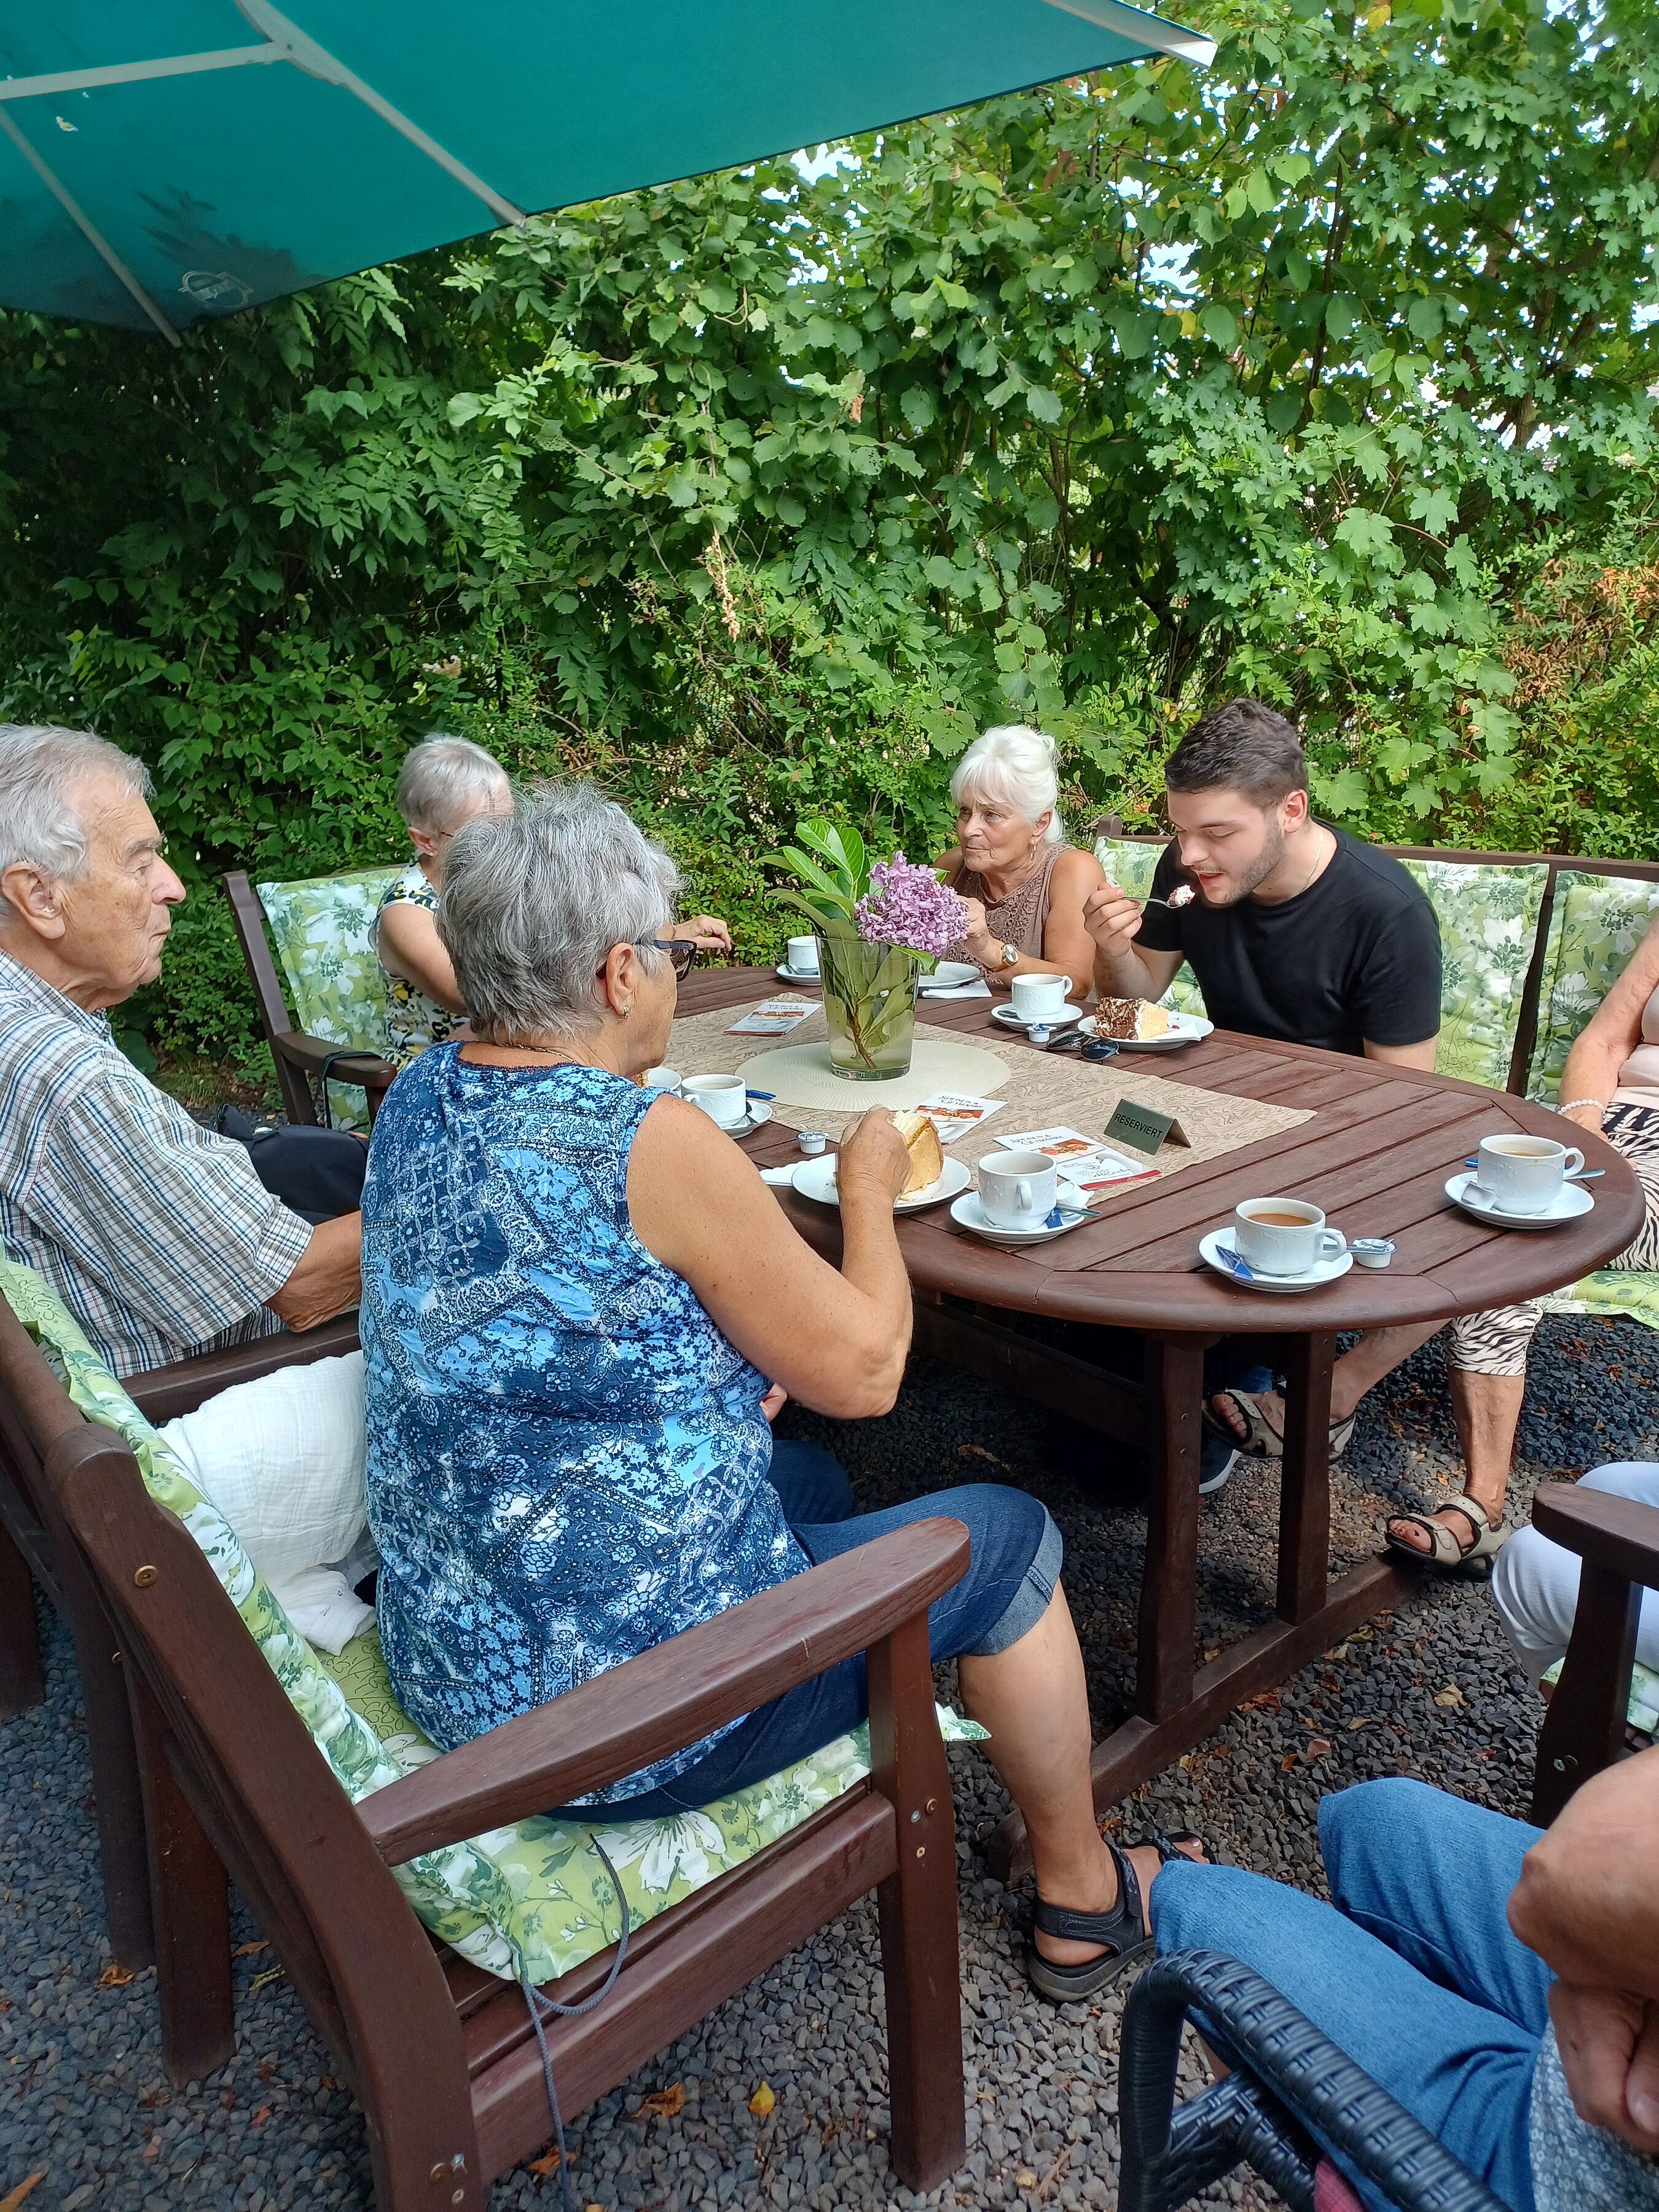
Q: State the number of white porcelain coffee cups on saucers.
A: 6